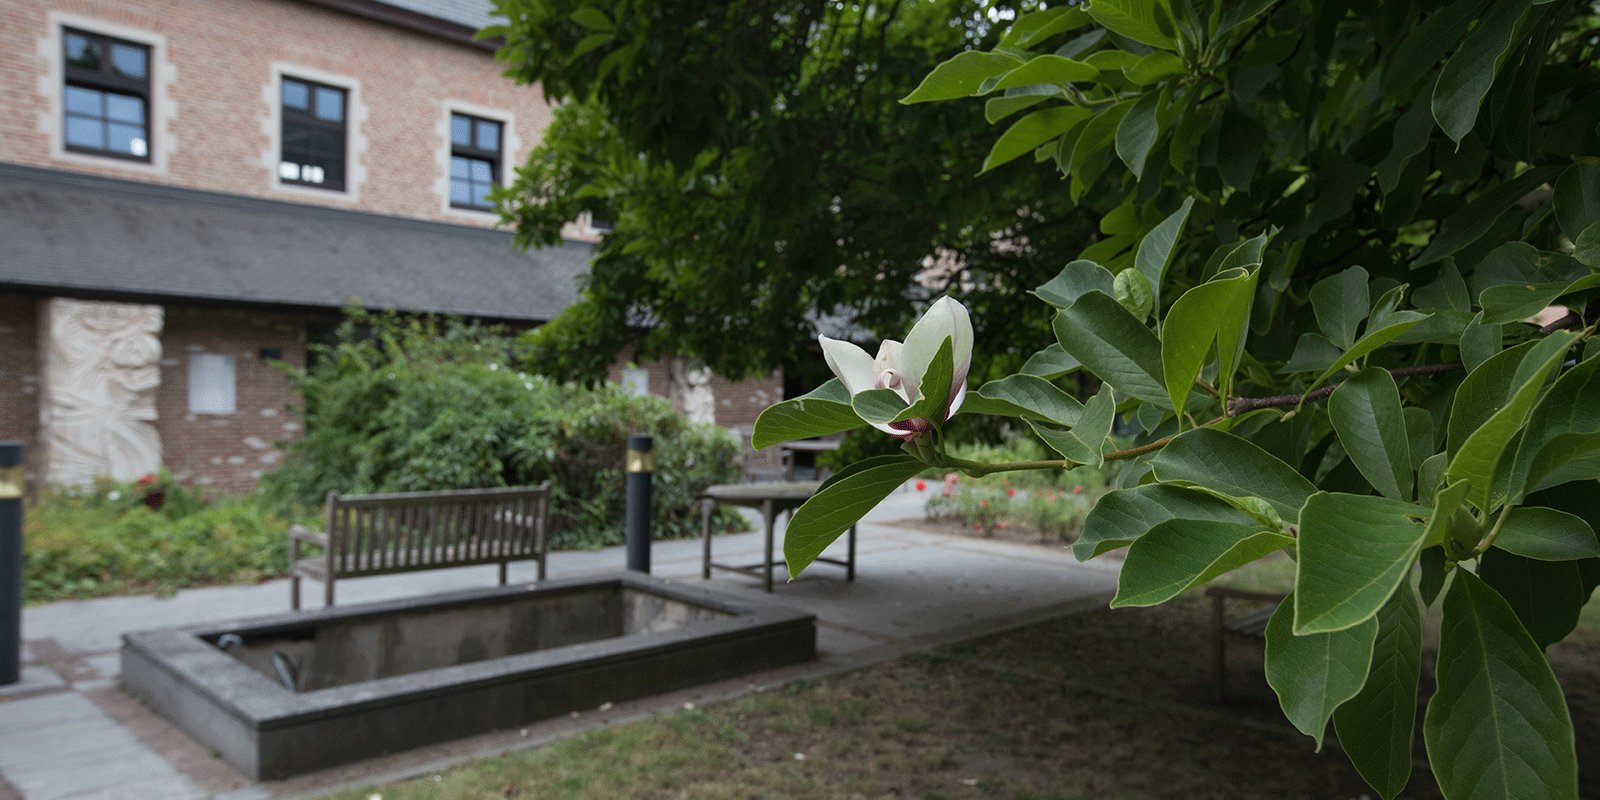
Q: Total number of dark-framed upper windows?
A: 3